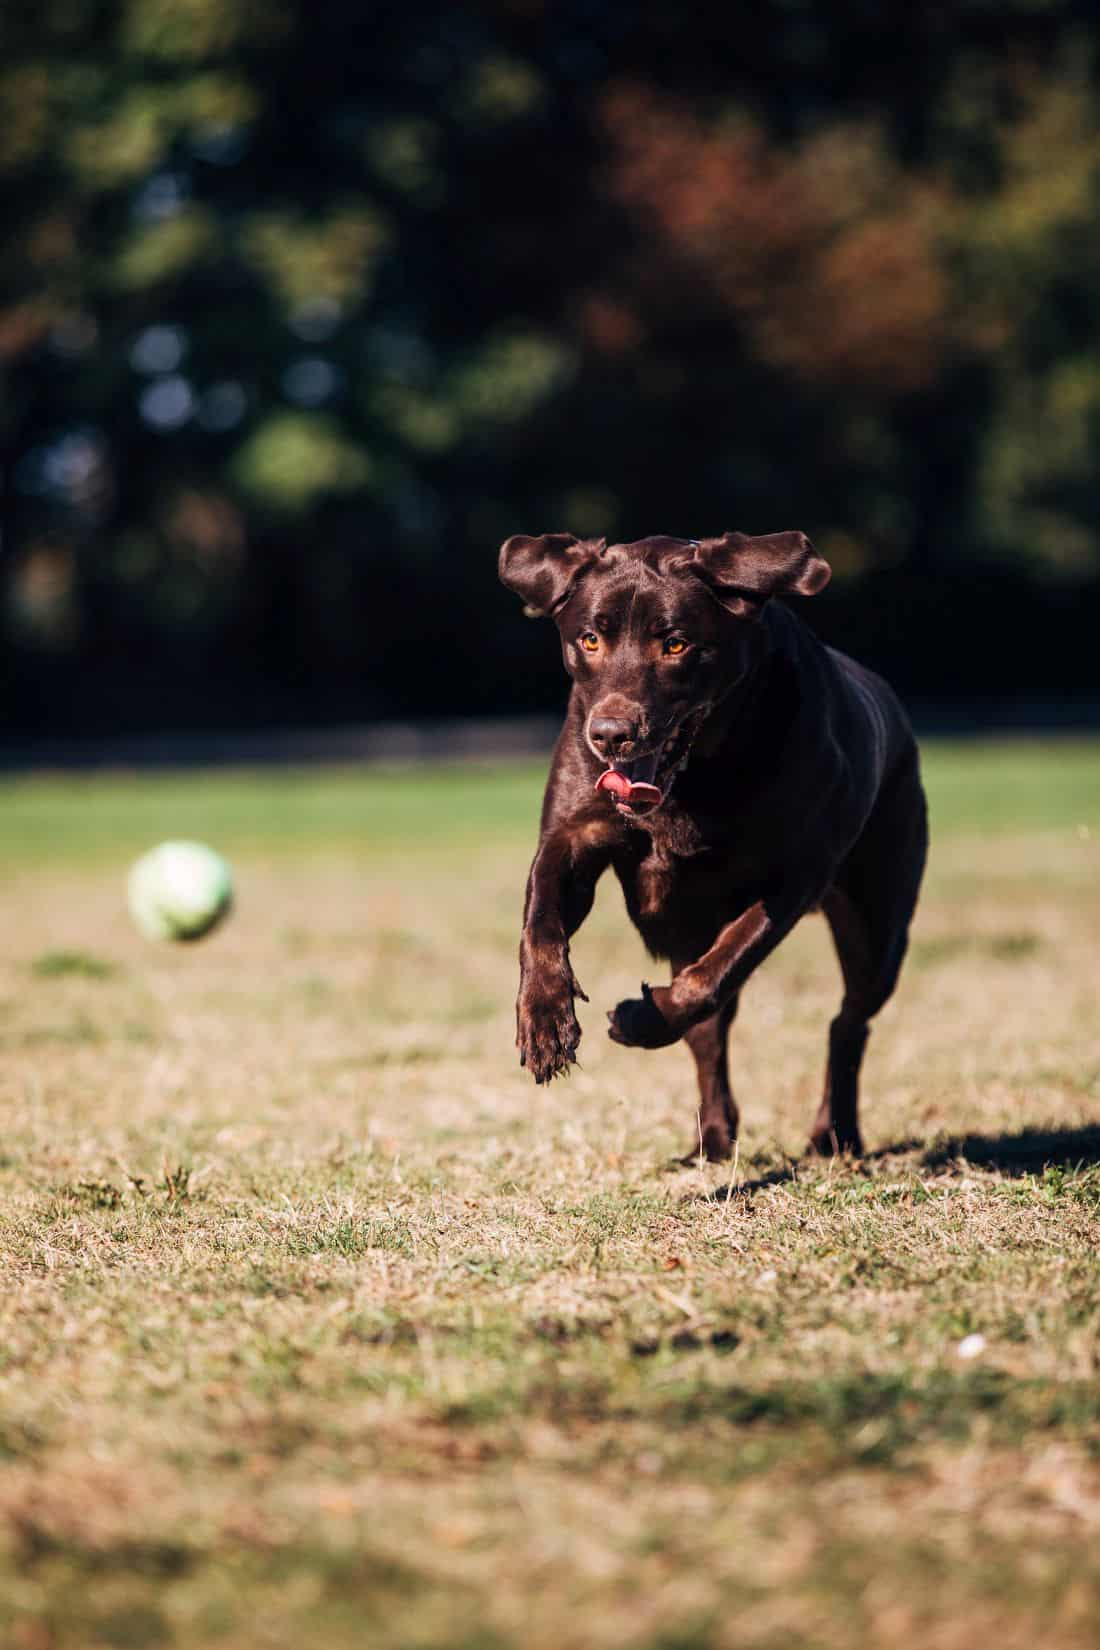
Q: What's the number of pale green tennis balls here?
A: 1